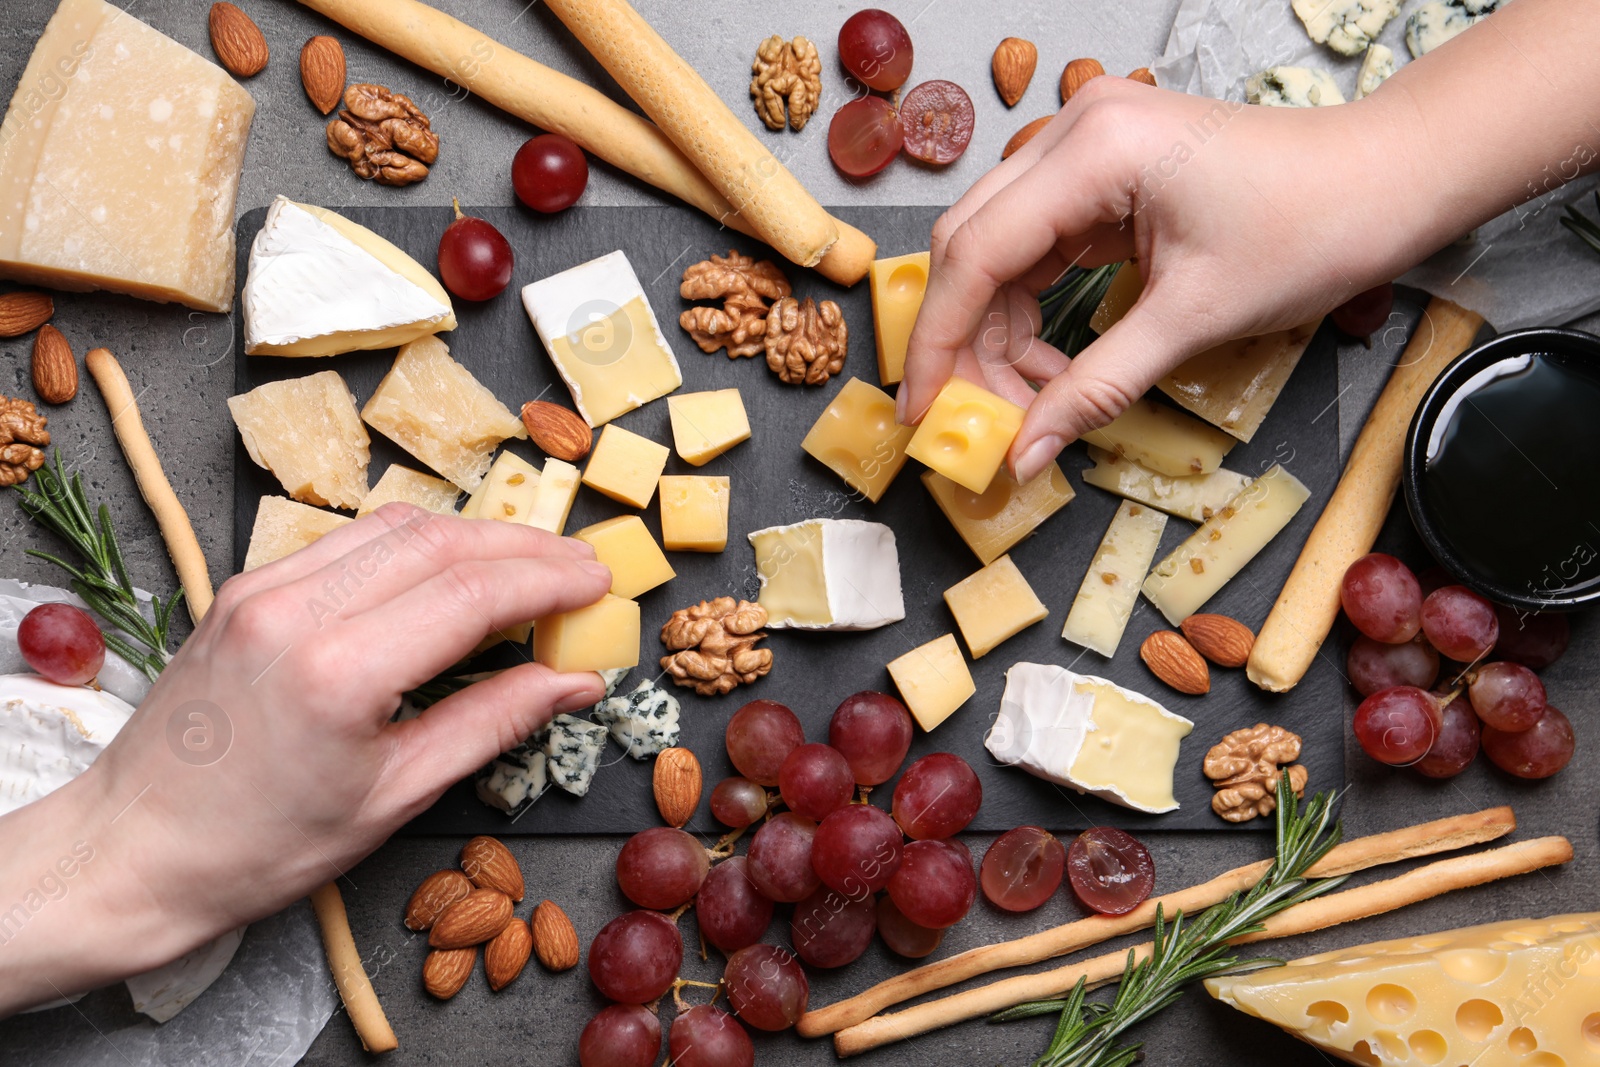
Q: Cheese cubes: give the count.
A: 11